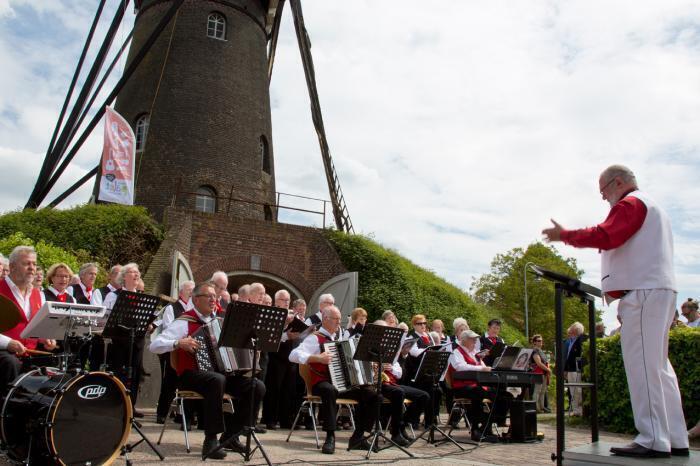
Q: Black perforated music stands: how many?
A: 4